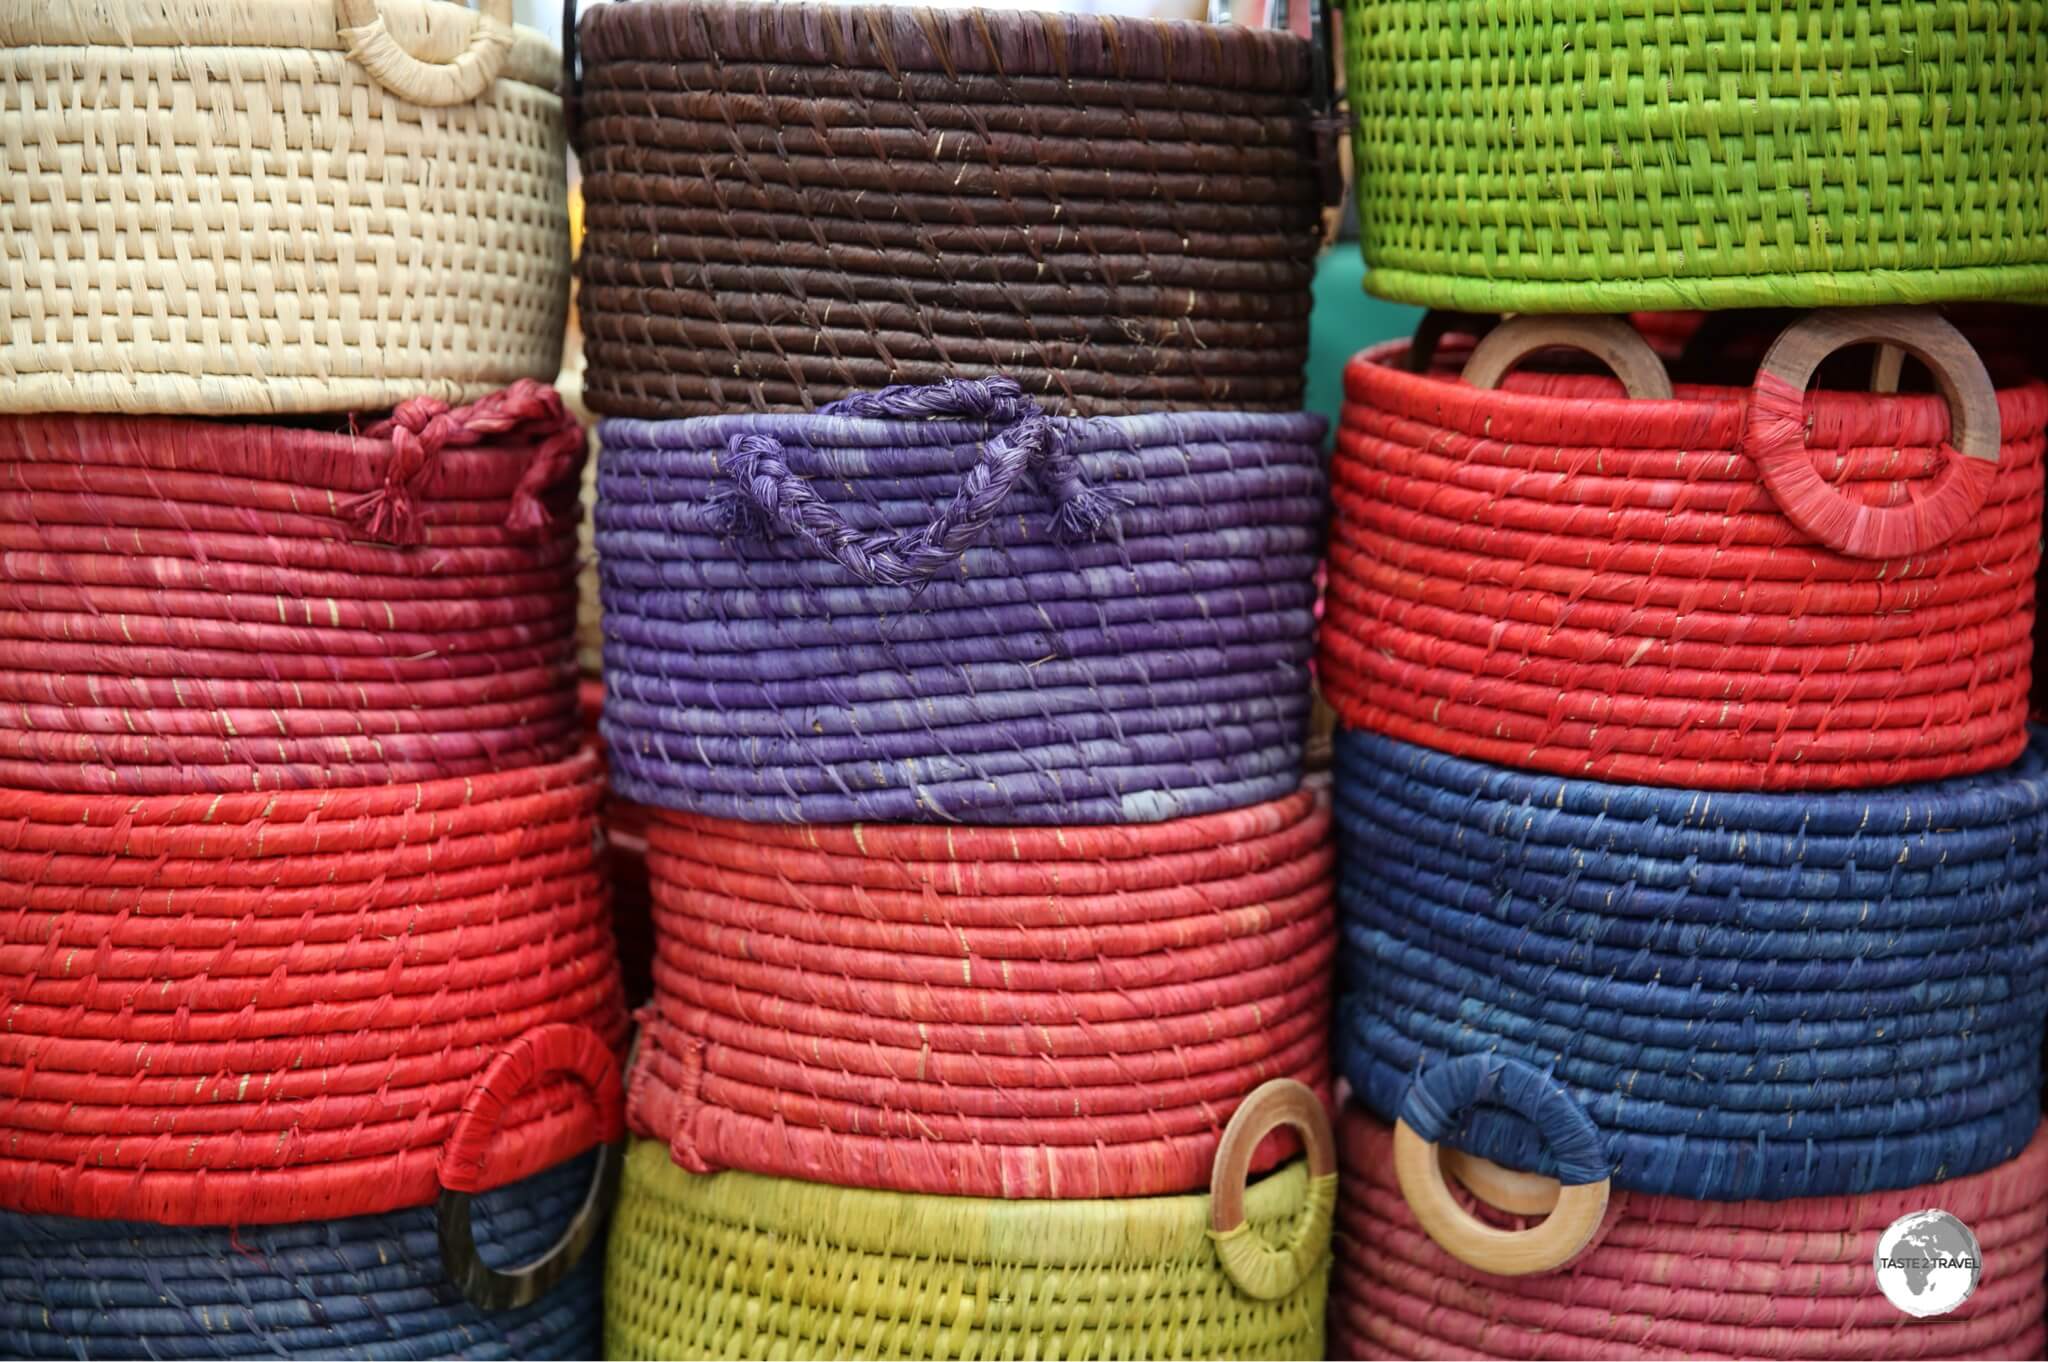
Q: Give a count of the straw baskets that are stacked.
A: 12